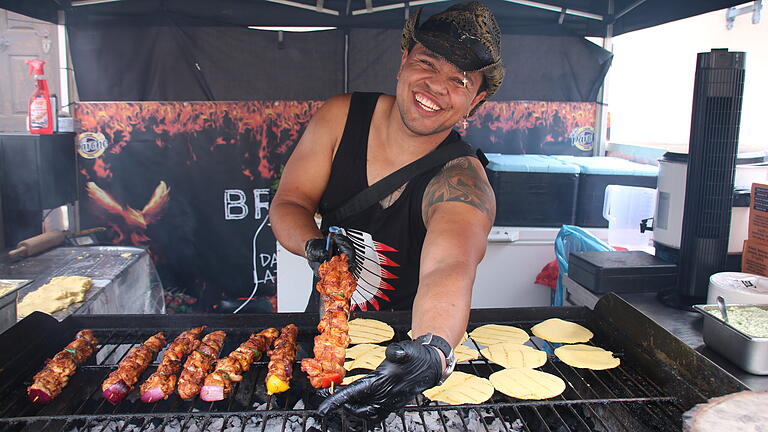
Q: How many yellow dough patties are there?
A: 11